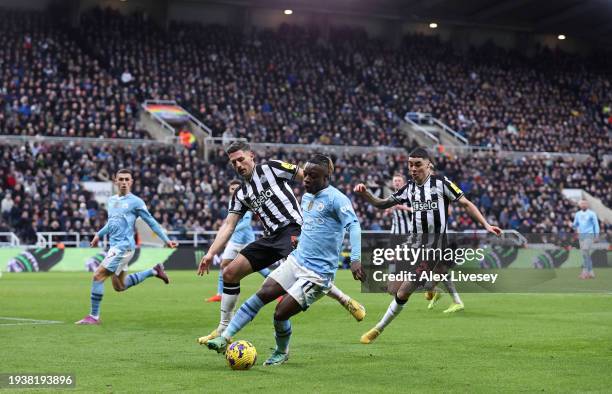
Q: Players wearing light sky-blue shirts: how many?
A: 4